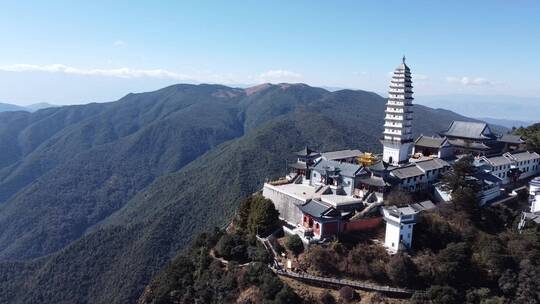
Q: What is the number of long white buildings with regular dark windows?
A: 2